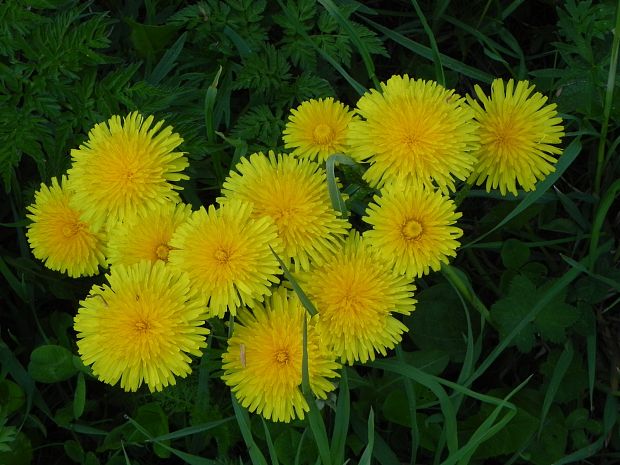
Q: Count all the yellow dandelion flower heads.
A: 12